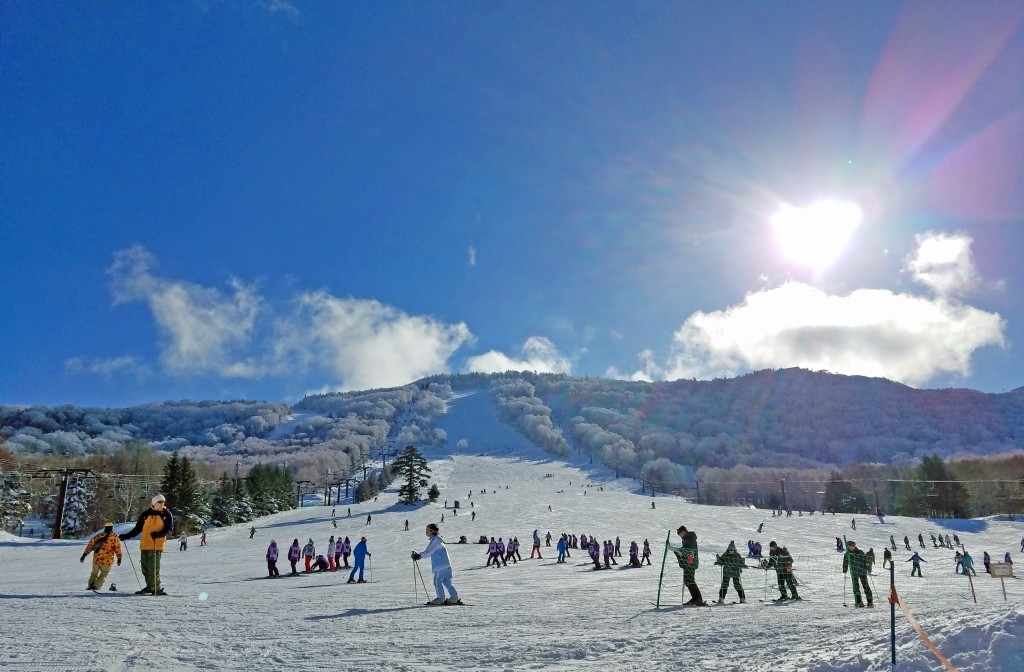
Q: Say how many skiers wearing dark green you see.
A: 4